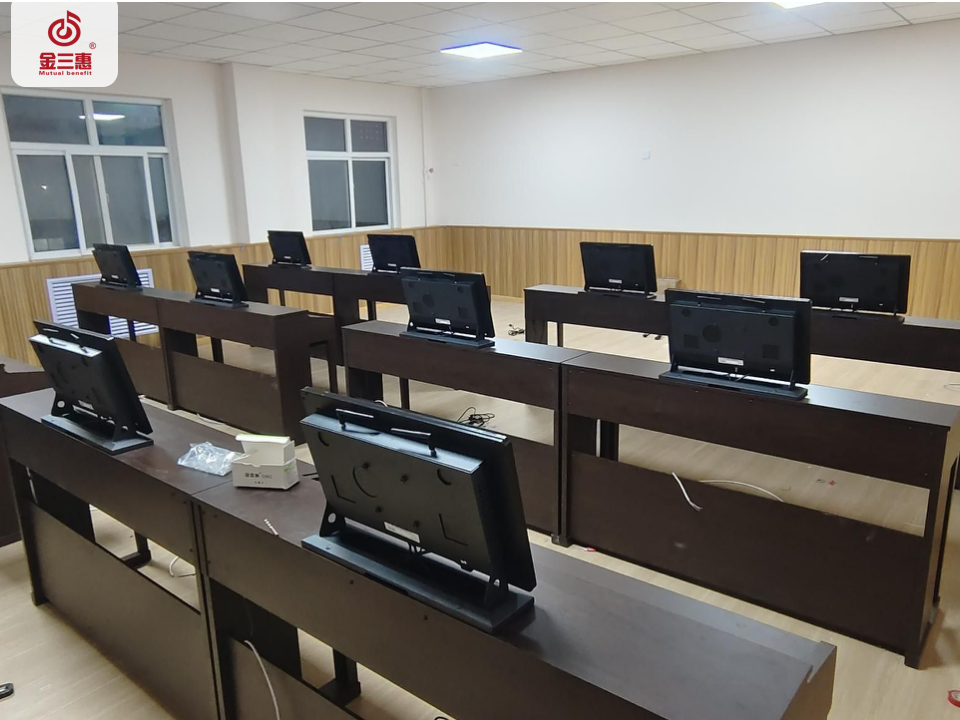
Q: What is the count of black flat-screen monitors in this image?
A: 10